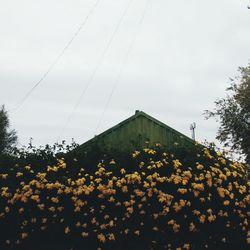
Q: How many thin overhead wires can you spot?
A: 3